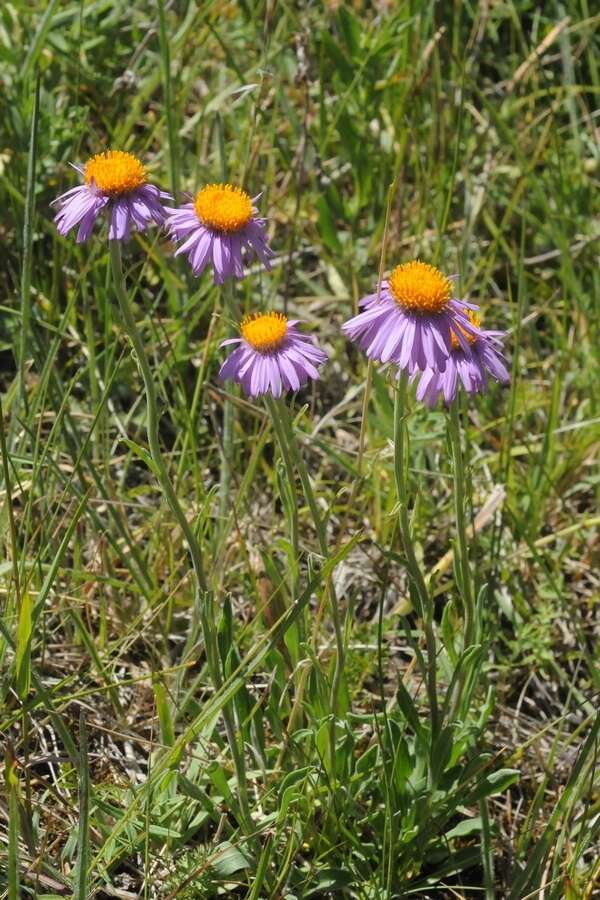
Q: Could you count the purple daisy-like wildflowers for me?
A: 5